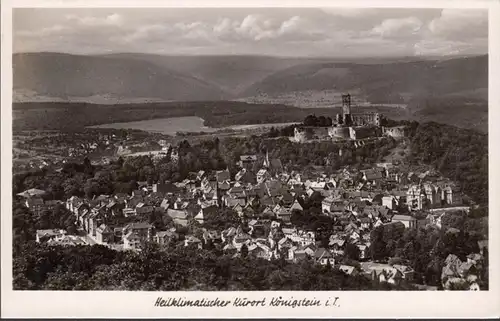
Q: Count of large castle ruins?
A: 1